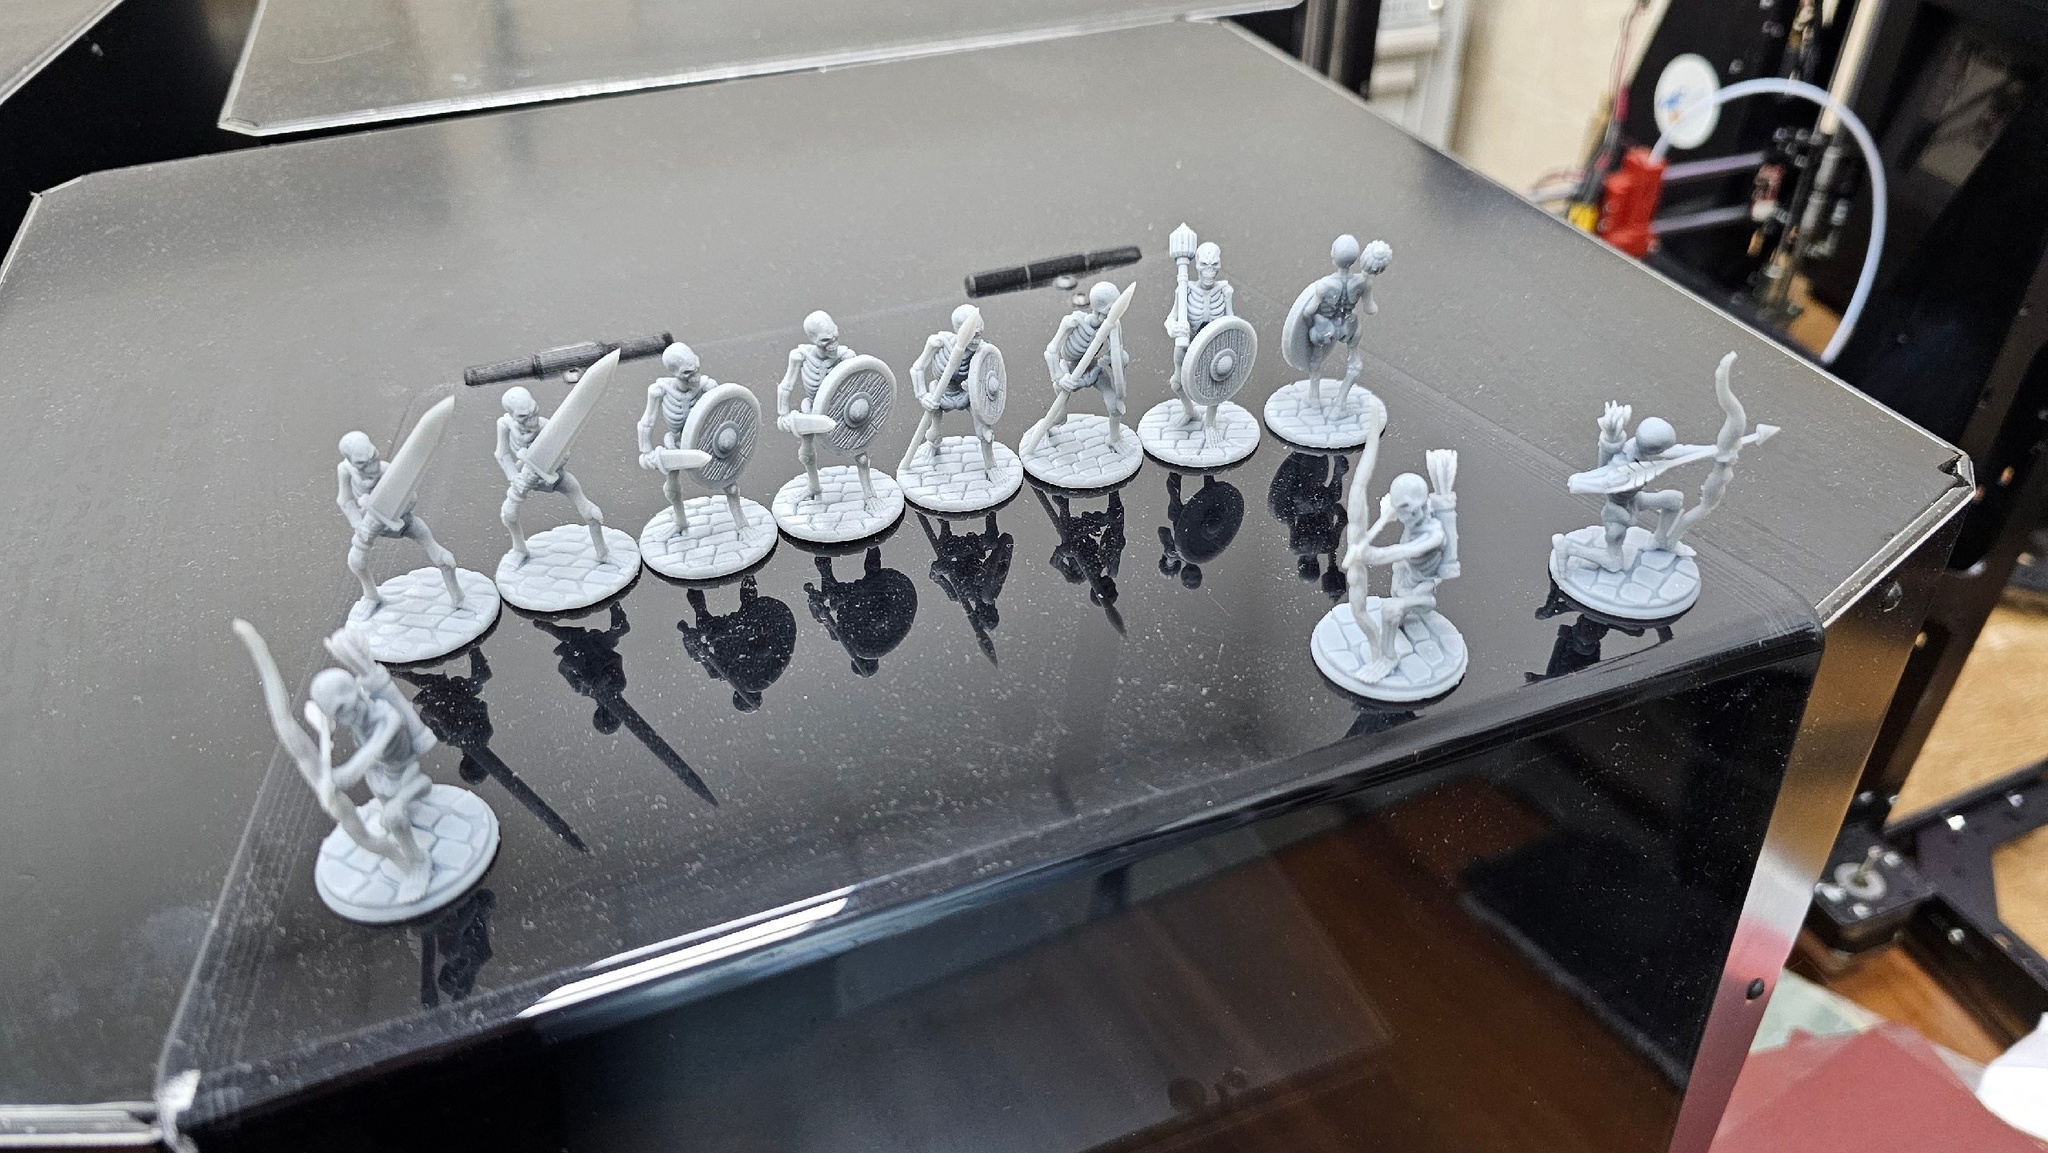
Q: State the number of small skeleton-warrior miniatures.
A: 11